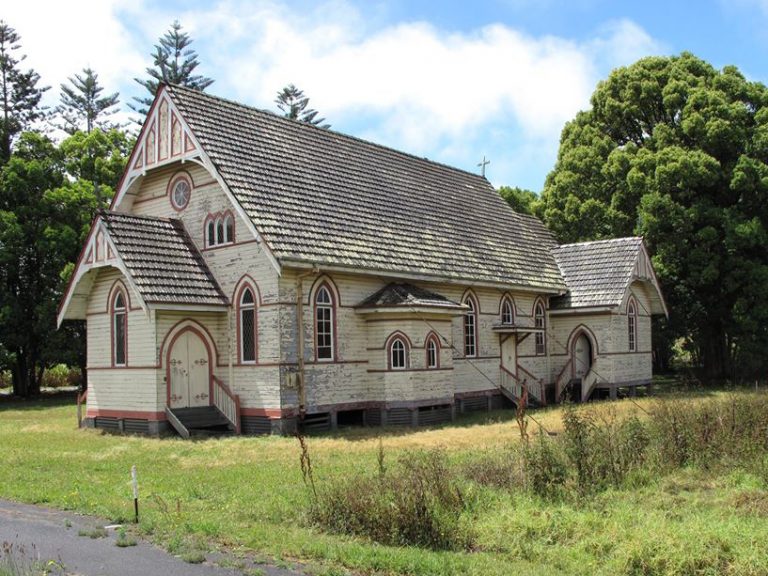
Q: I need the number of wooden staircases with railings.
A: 3